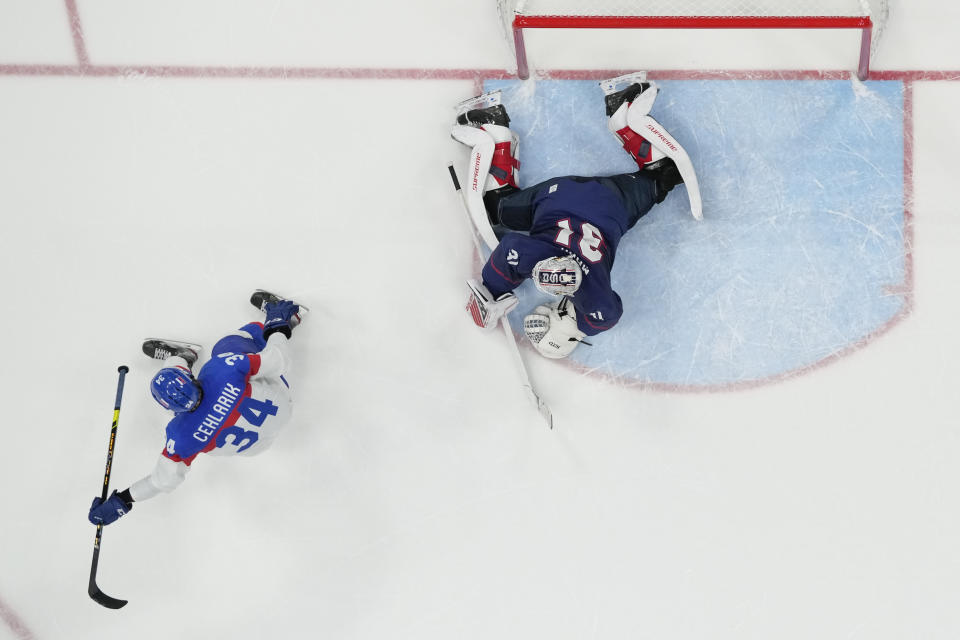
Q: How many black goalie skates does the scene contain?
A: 2